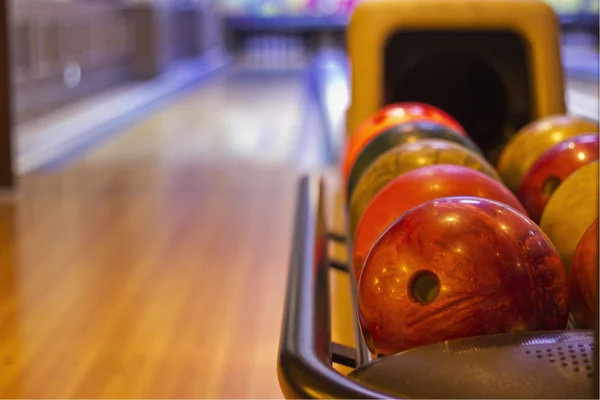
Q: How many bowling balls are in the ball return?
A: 9